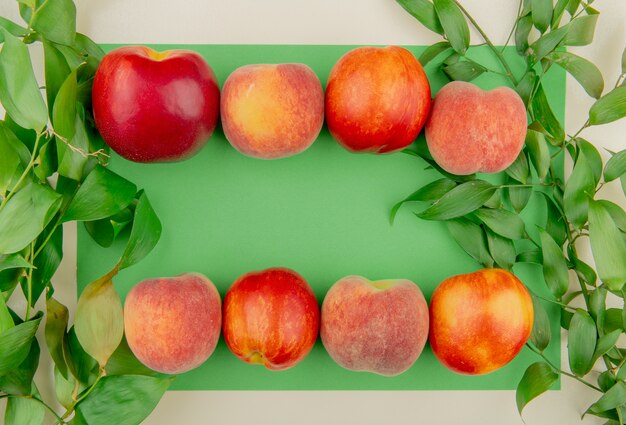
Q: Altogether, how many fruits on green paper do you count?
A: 8